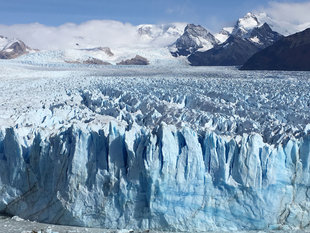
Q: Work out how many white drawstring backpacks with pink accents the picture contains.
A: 0